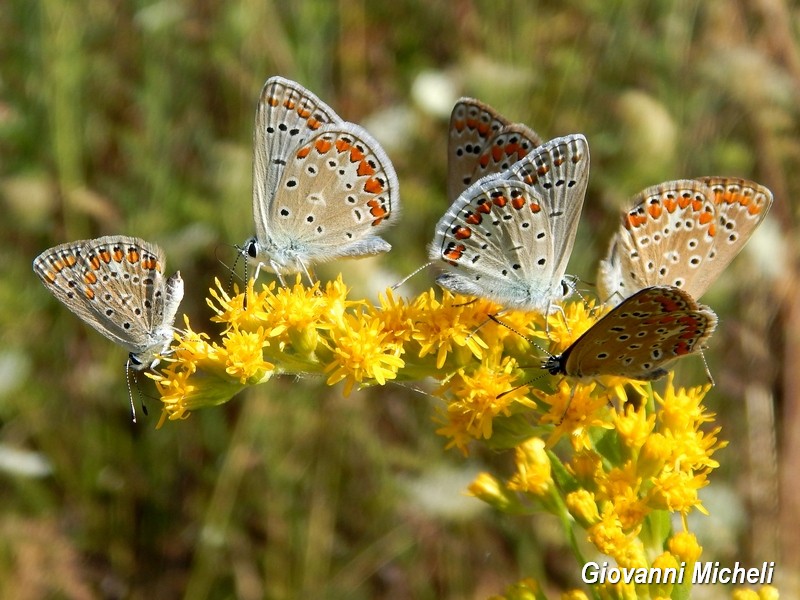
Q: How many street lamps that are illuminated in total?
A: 0